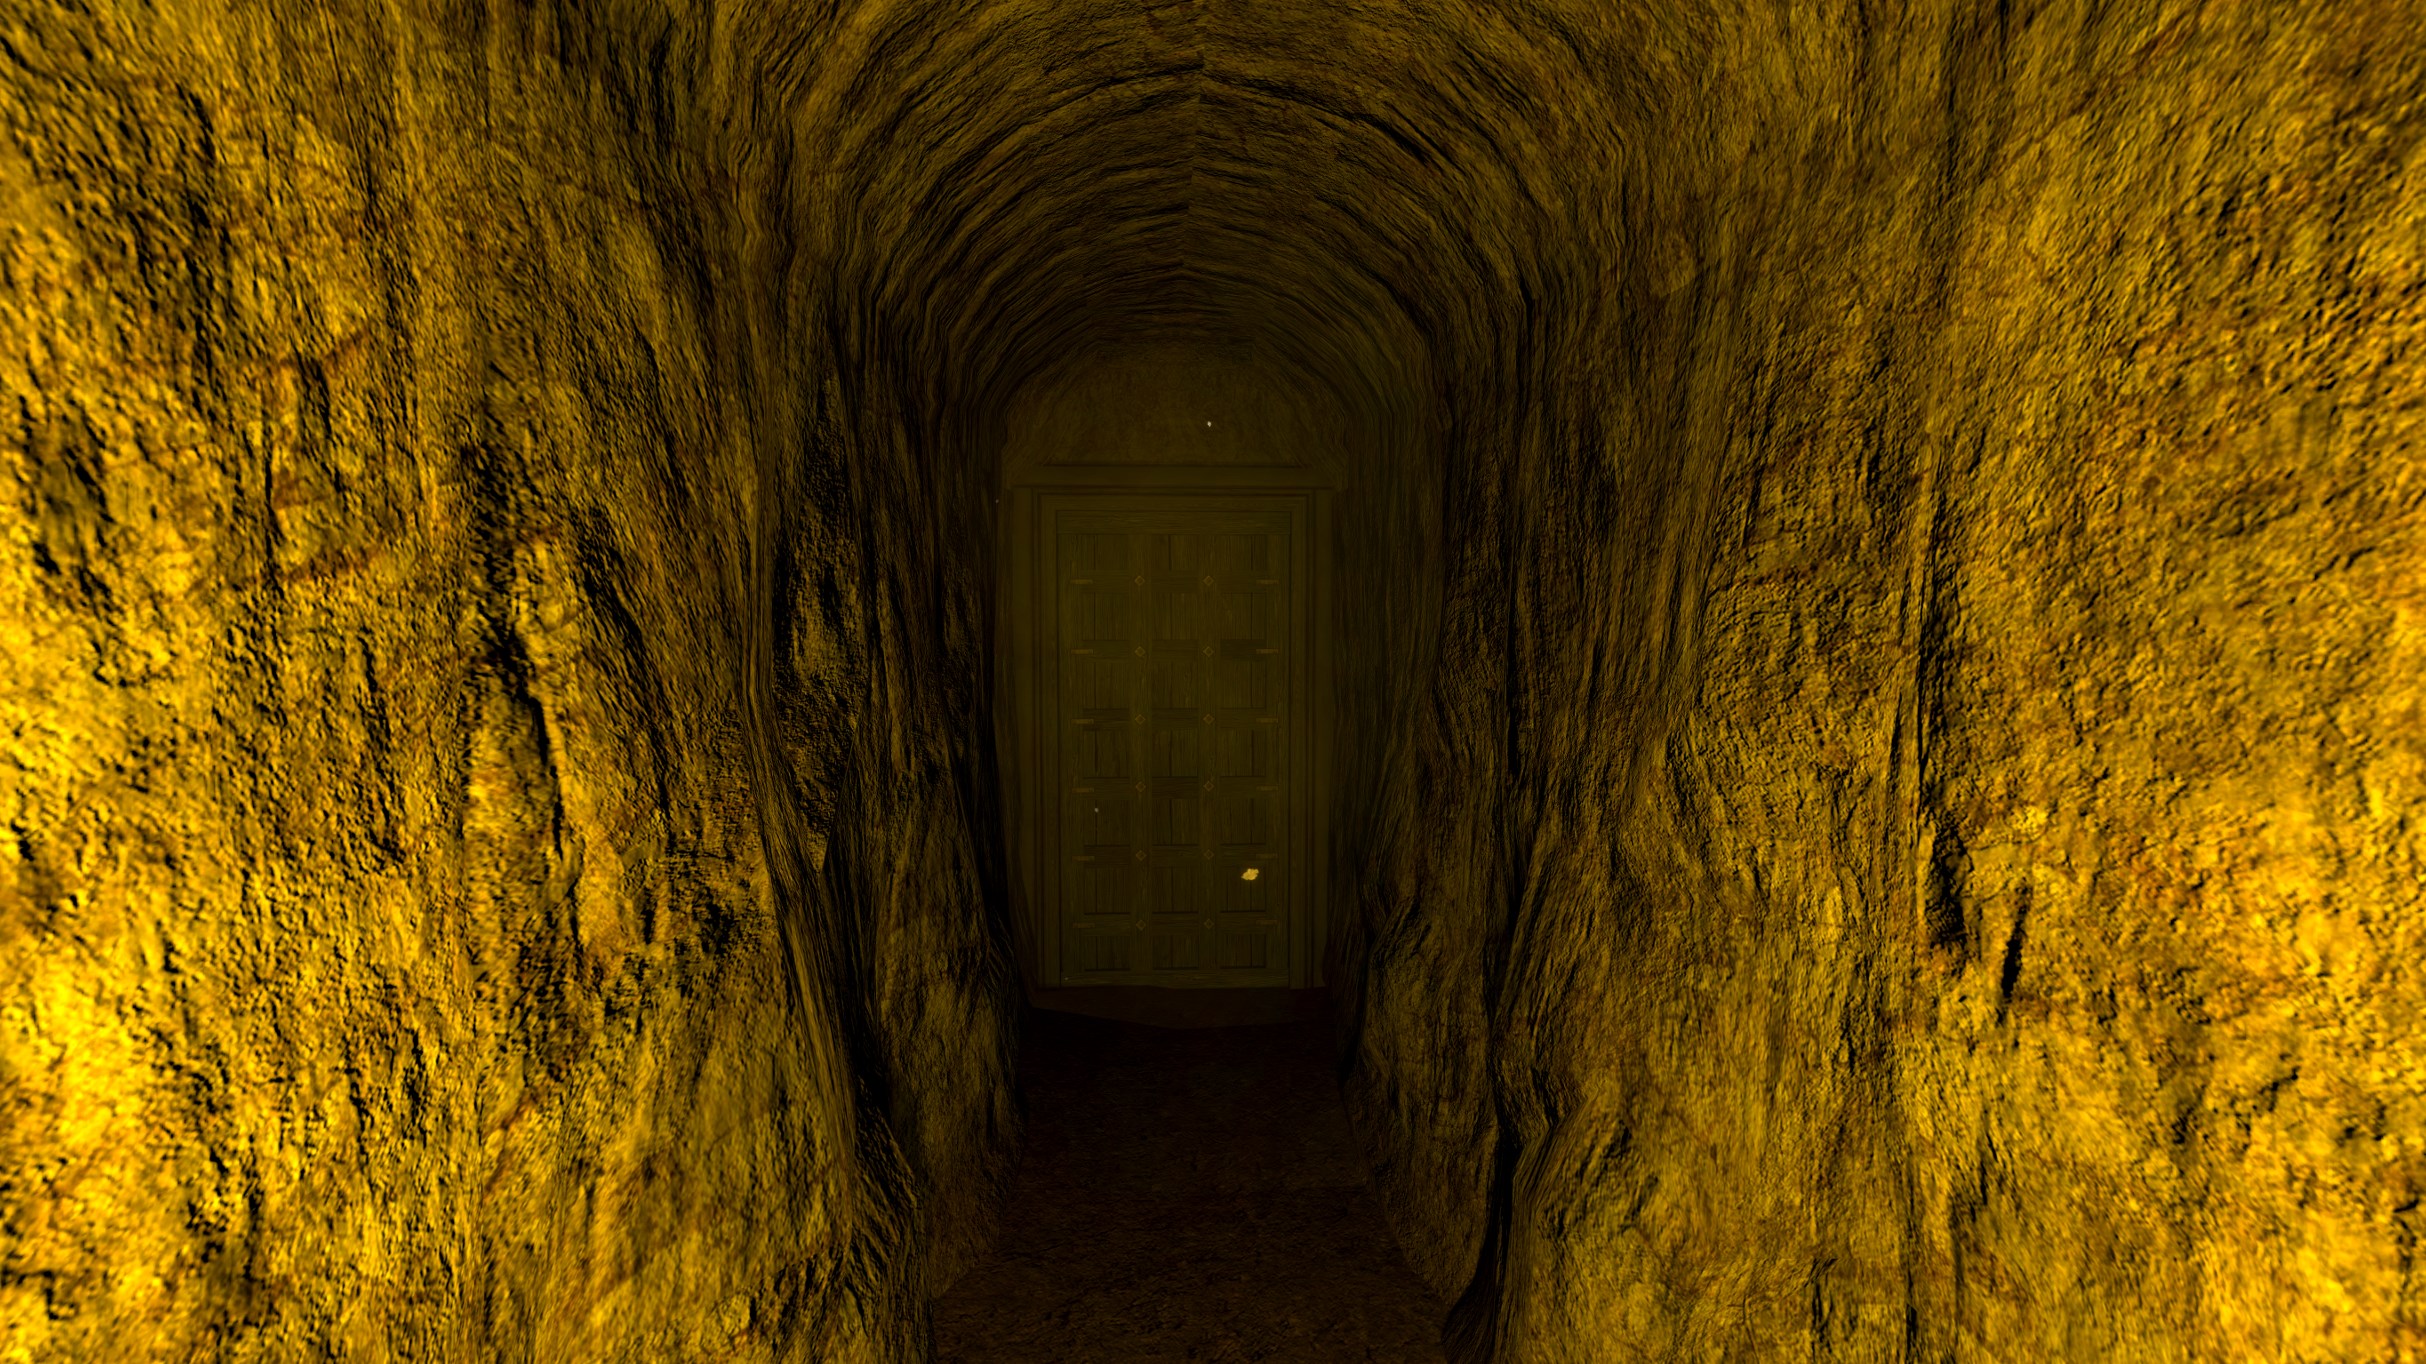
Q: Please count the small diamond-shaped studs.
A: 12